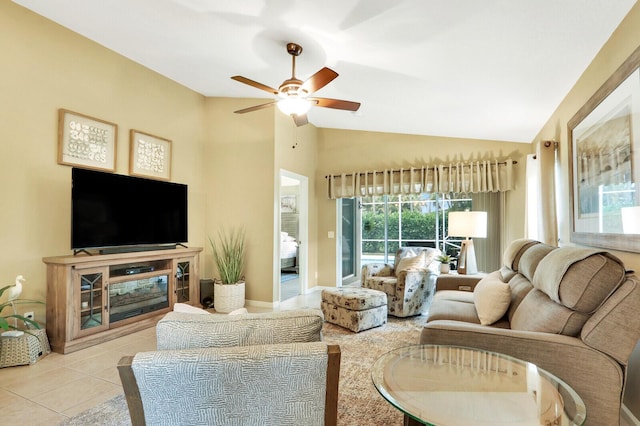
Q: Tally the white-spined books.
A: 0